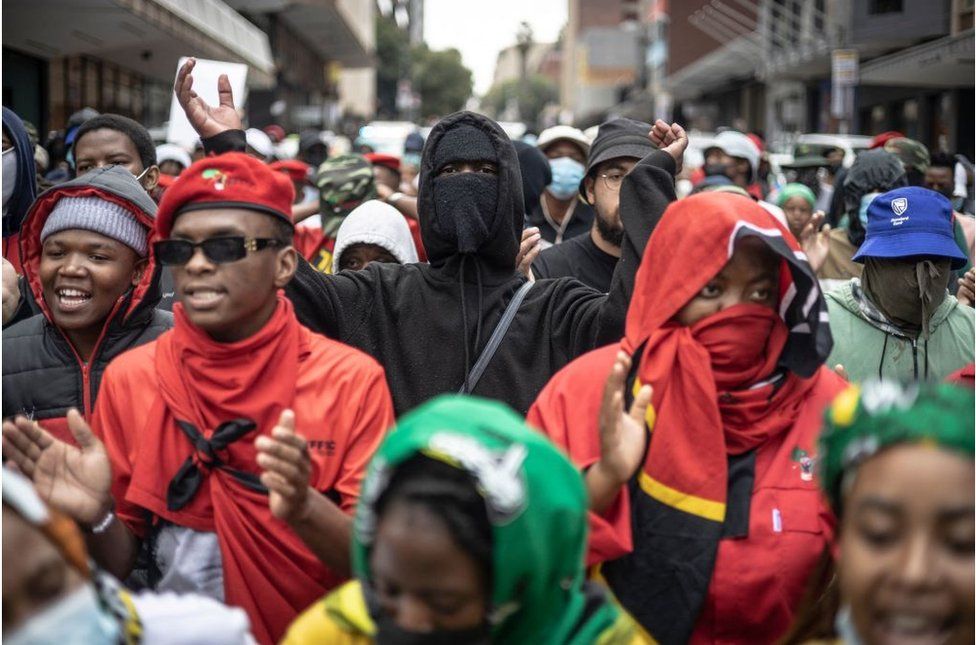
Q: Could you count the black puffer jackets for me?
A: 1